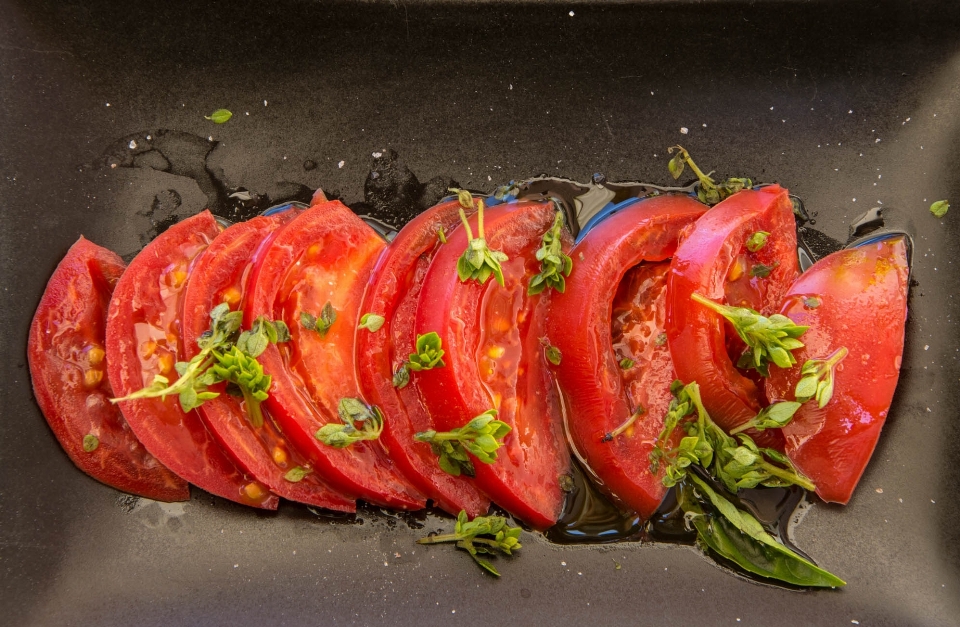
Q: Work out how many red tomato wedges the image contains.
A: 9